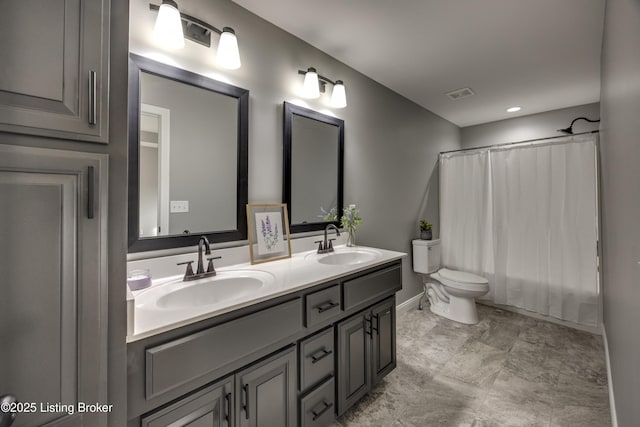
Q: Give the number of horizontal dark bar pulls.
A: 3